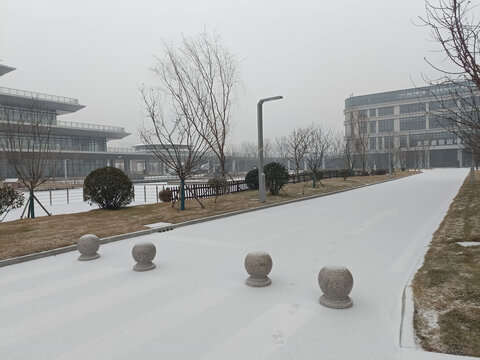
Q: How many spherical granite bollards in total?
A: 4